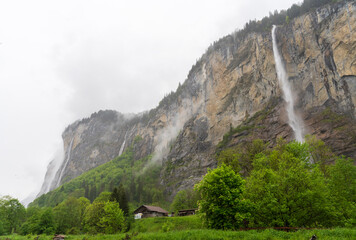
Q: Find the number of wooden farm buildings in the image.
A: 2